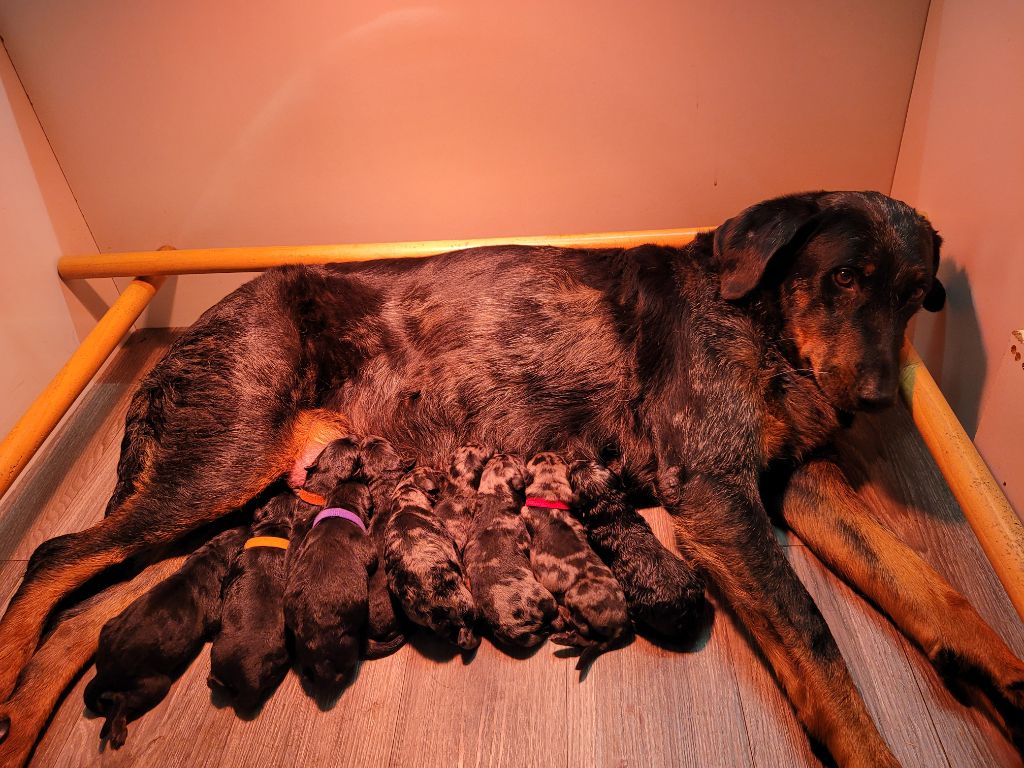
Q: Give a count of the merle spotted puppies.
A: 4